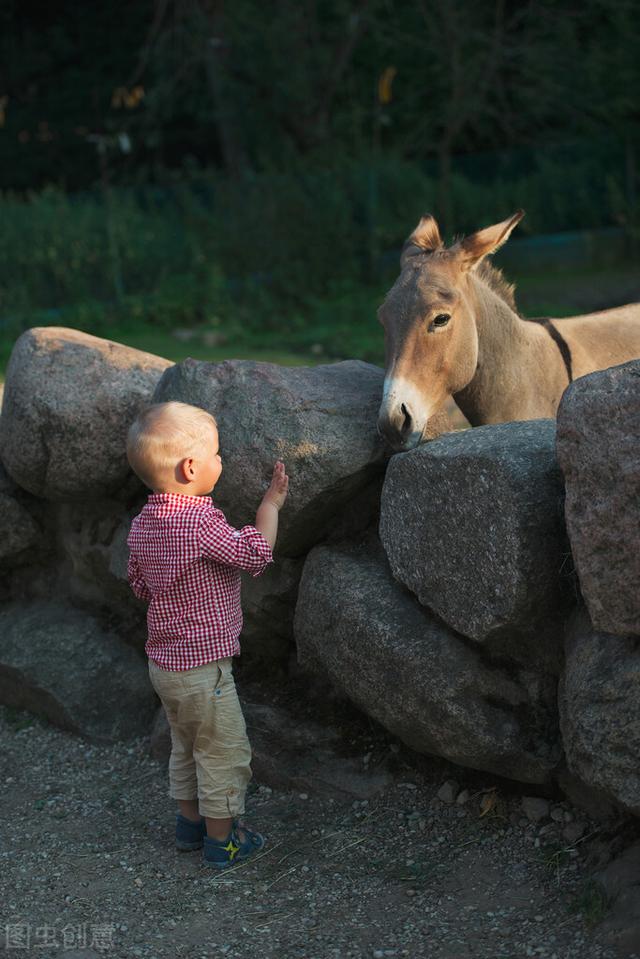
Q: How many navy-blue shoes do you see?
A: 2